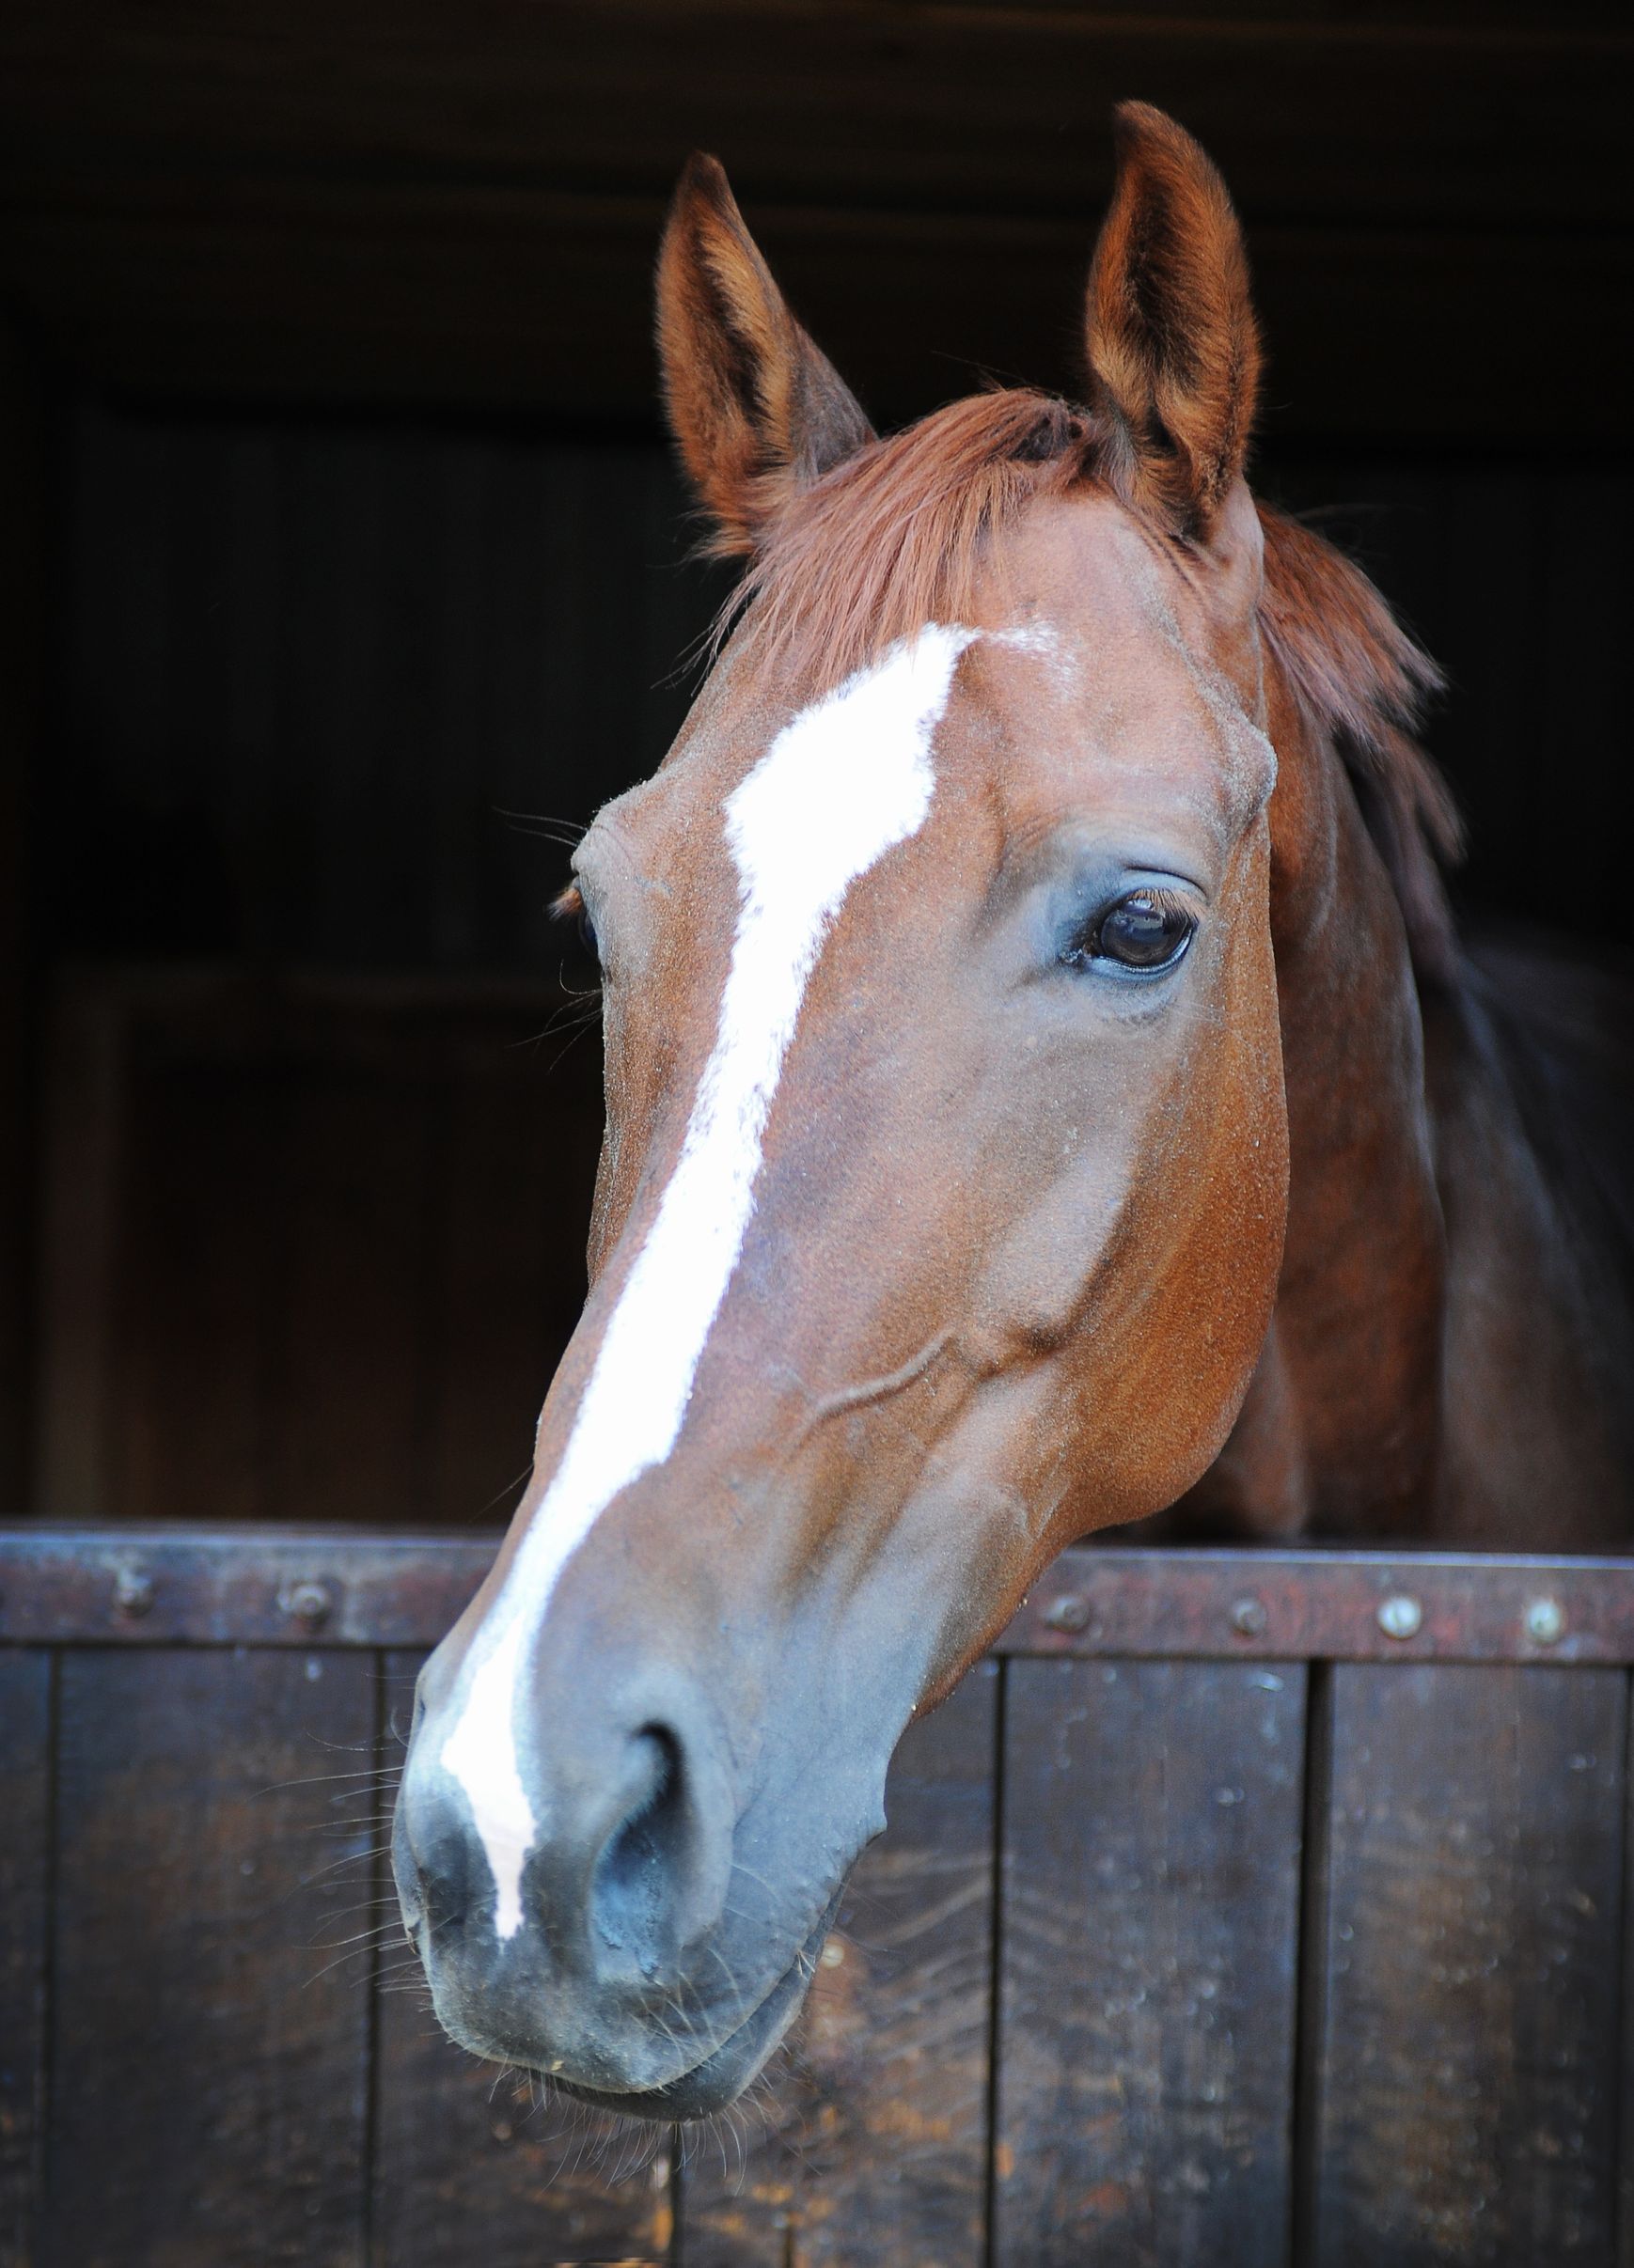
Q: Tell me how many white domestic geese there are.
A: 0